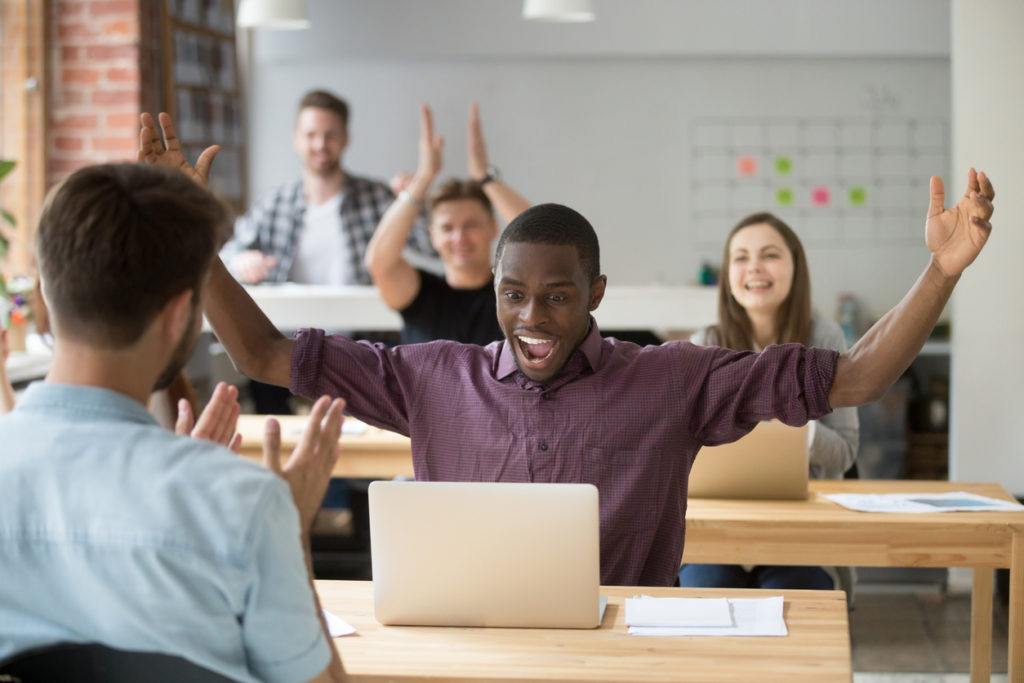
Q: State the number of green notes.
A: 3